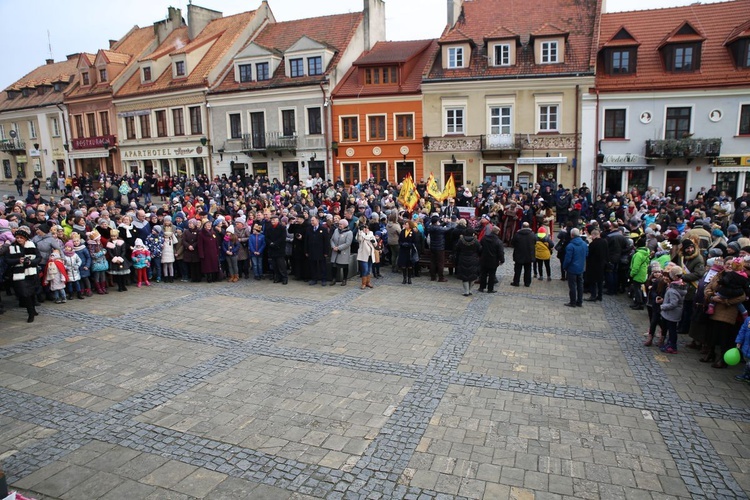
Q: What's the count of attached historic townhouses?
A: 7